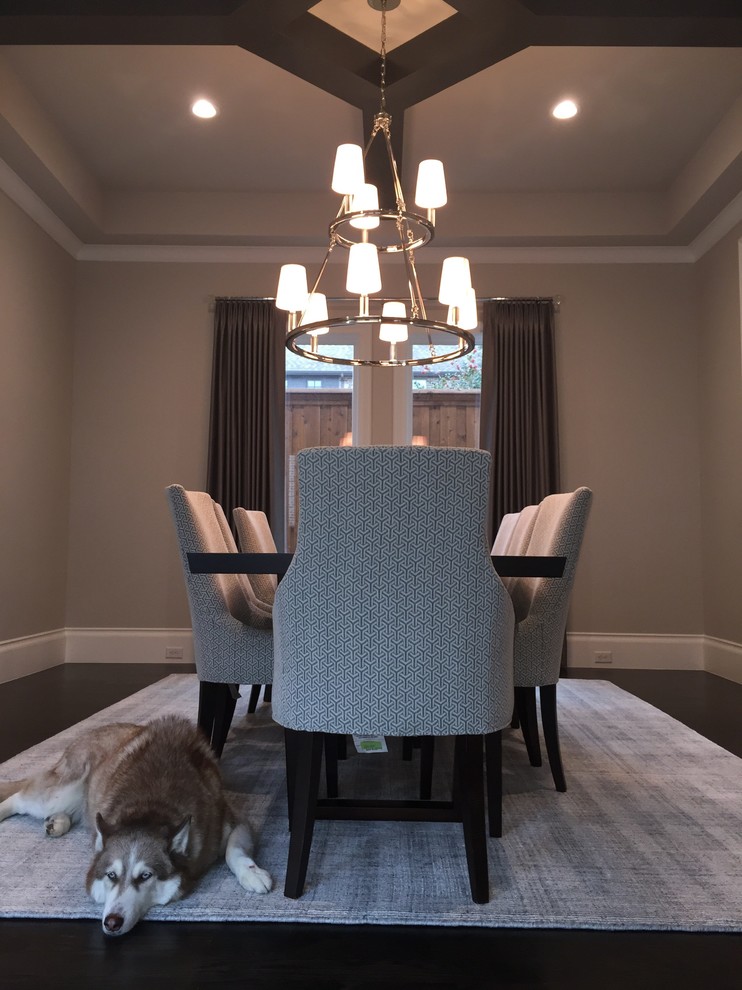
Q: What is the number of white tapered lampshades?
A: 9